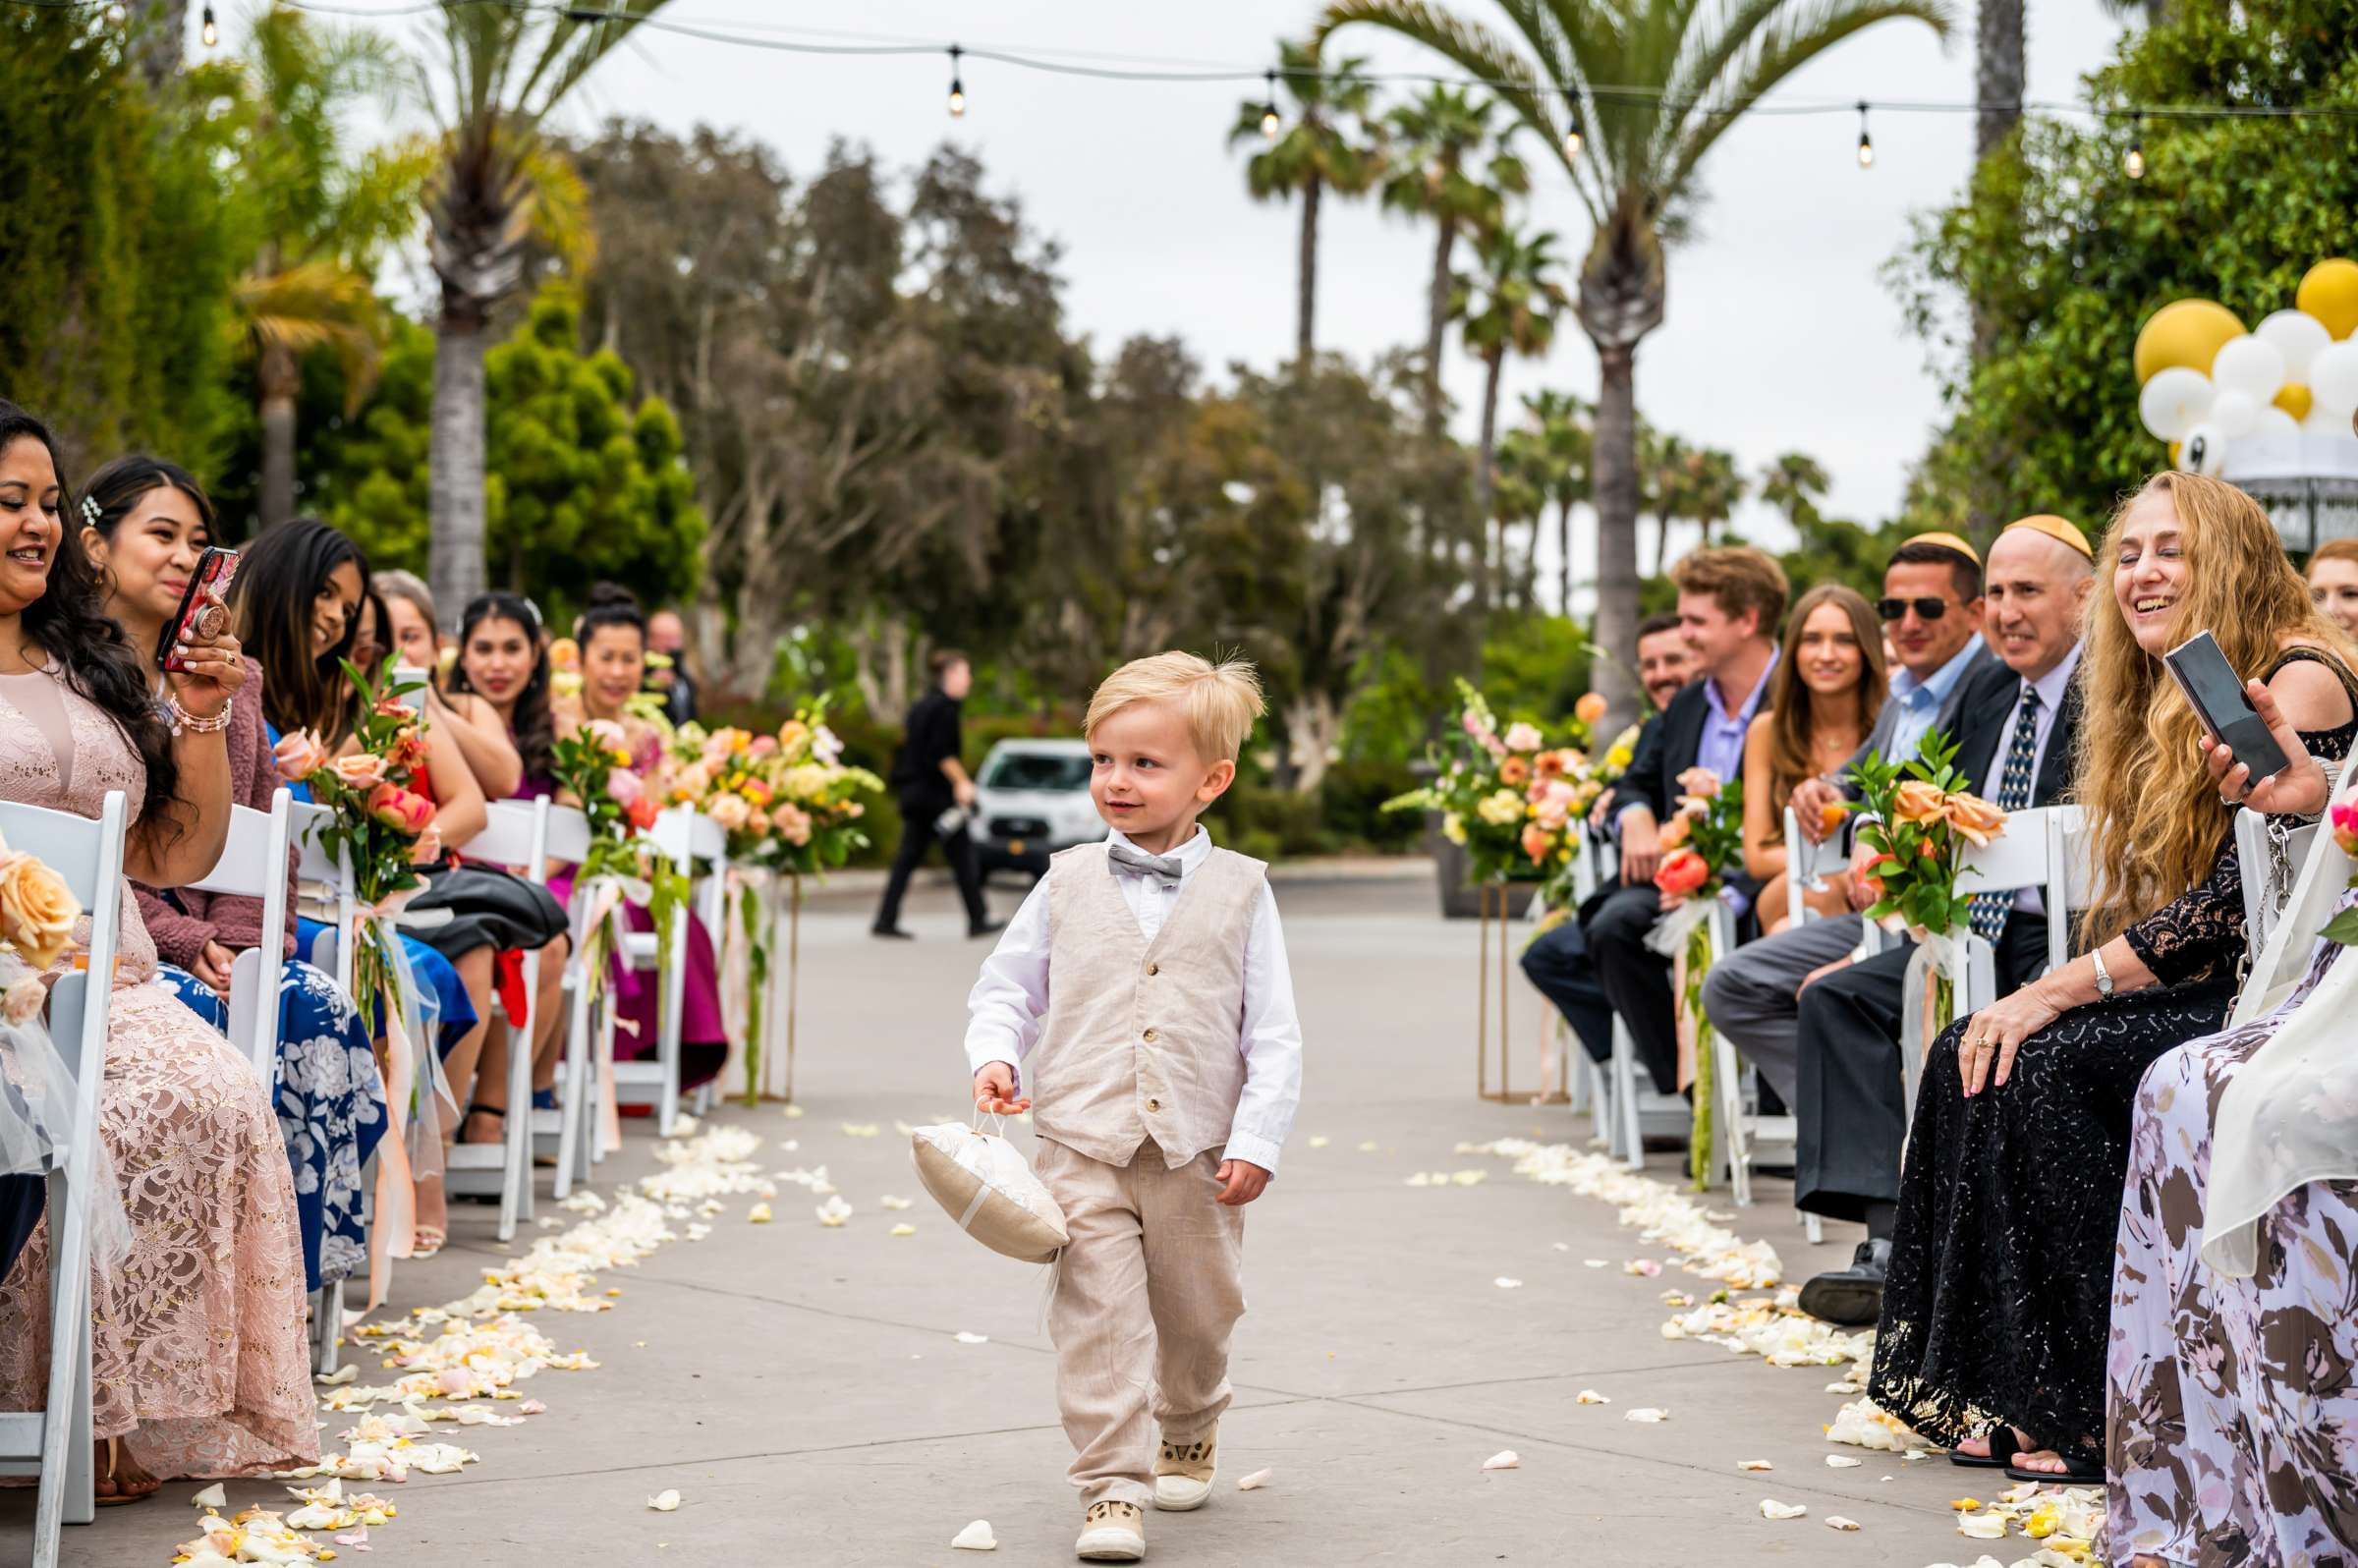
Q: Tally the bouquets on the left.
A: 4